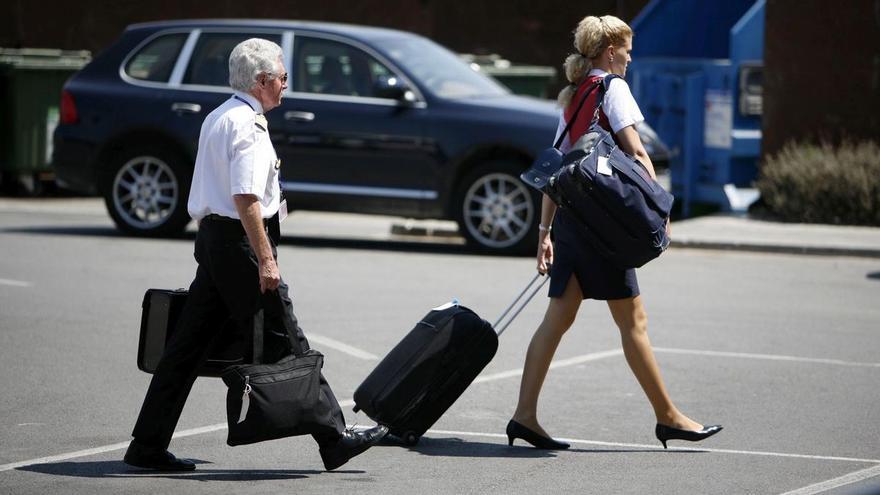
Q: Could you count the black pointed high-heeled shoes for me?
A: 2